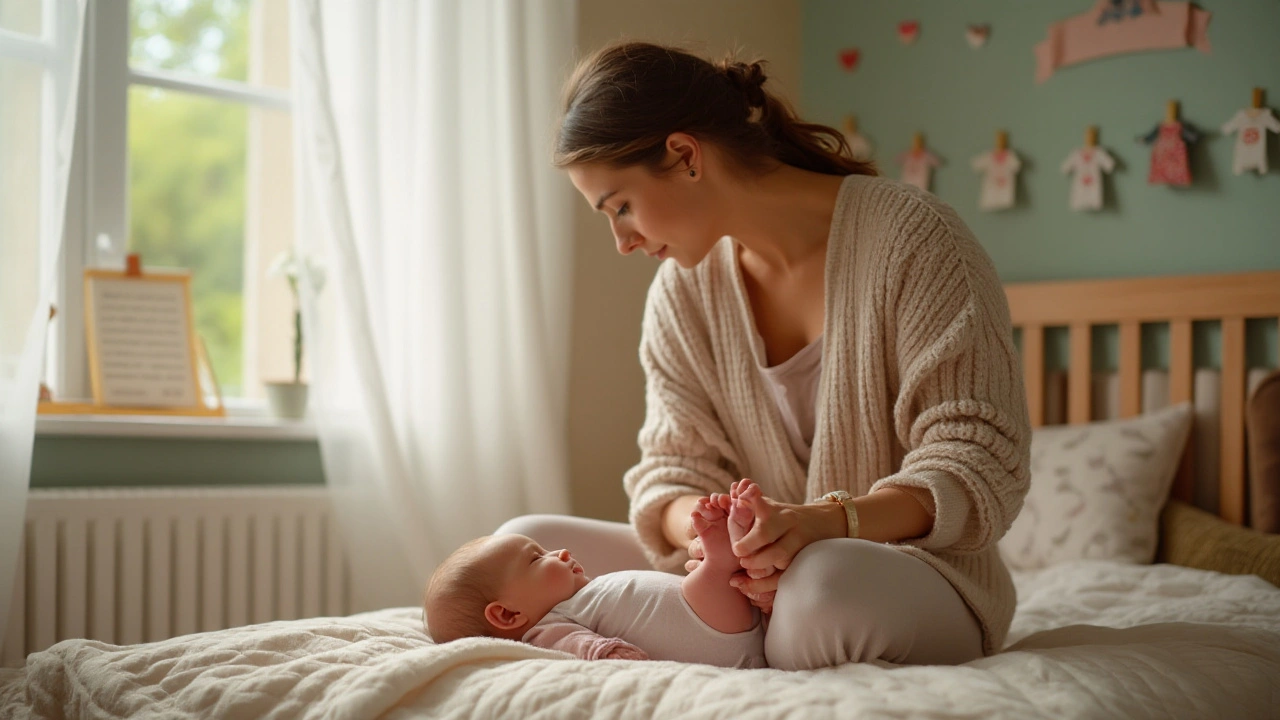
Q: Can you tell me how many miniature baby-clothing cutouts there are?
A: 6